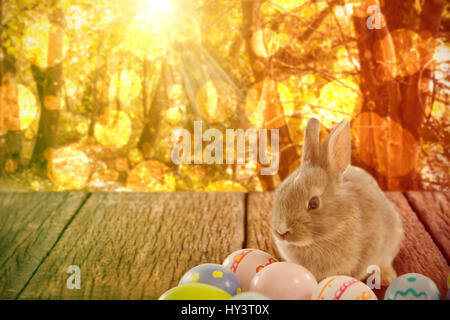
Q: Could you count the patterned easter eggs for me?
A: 4